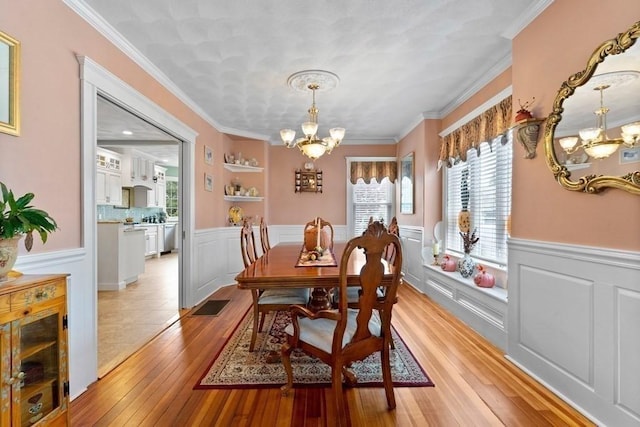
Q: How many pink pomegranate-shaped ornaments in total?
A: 2